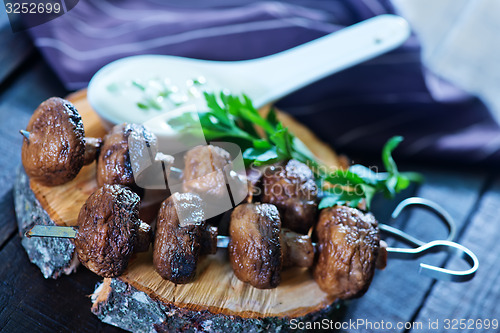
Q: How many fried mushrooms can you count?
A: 8